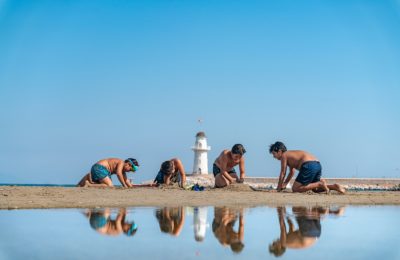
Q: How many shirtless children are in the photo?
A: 4